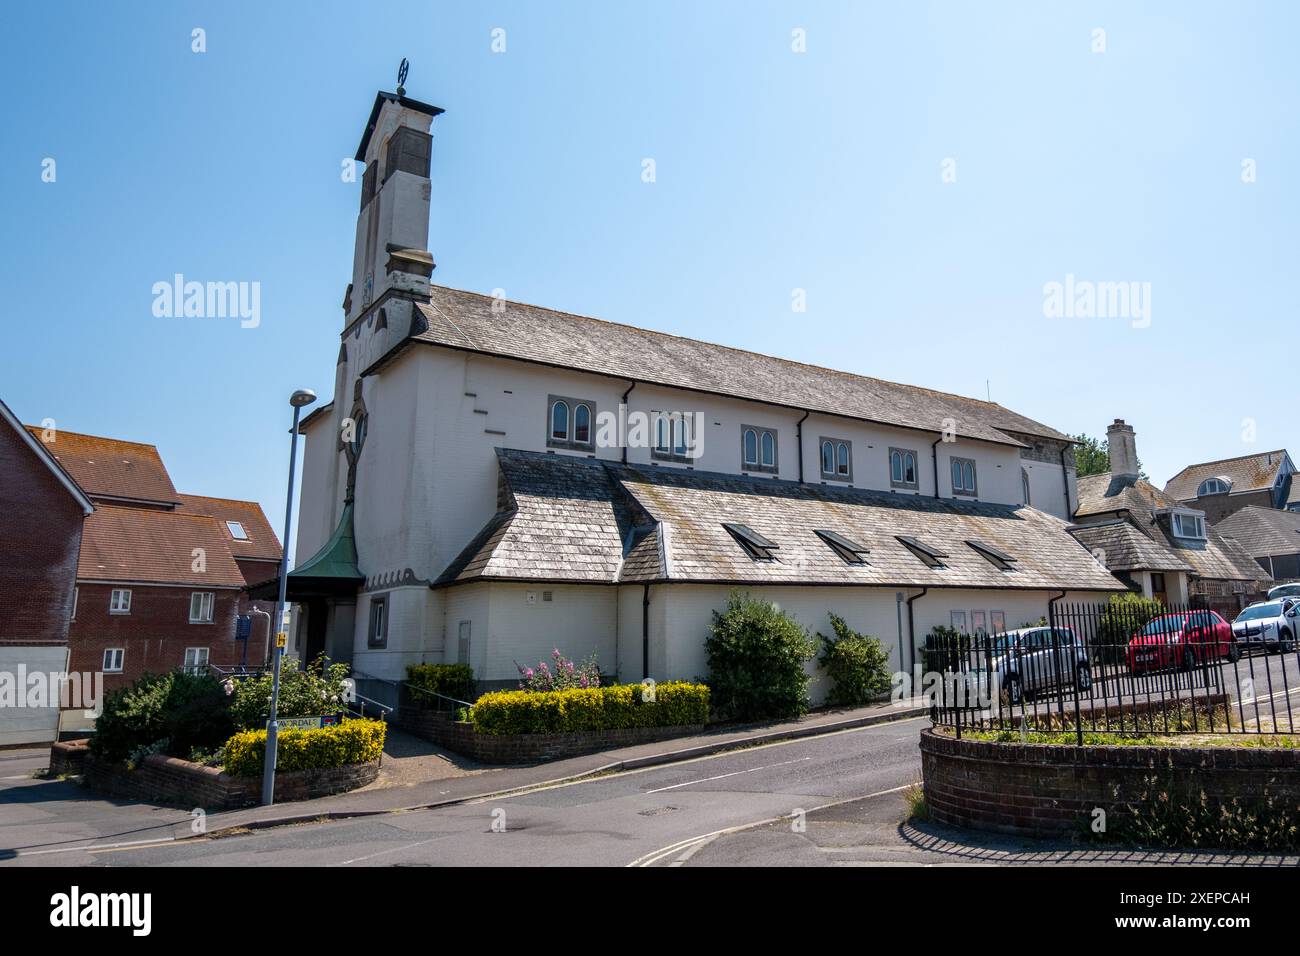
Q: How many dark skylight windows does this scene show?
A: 4